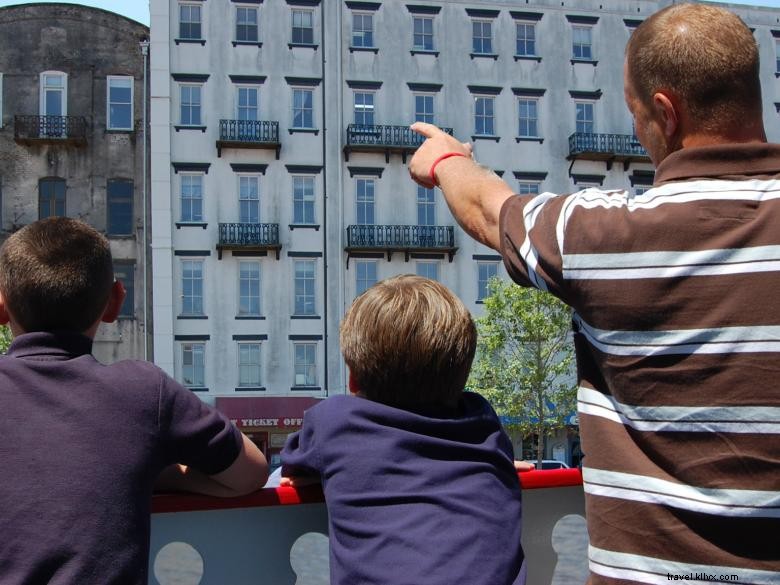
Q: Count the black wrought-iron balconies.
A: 6